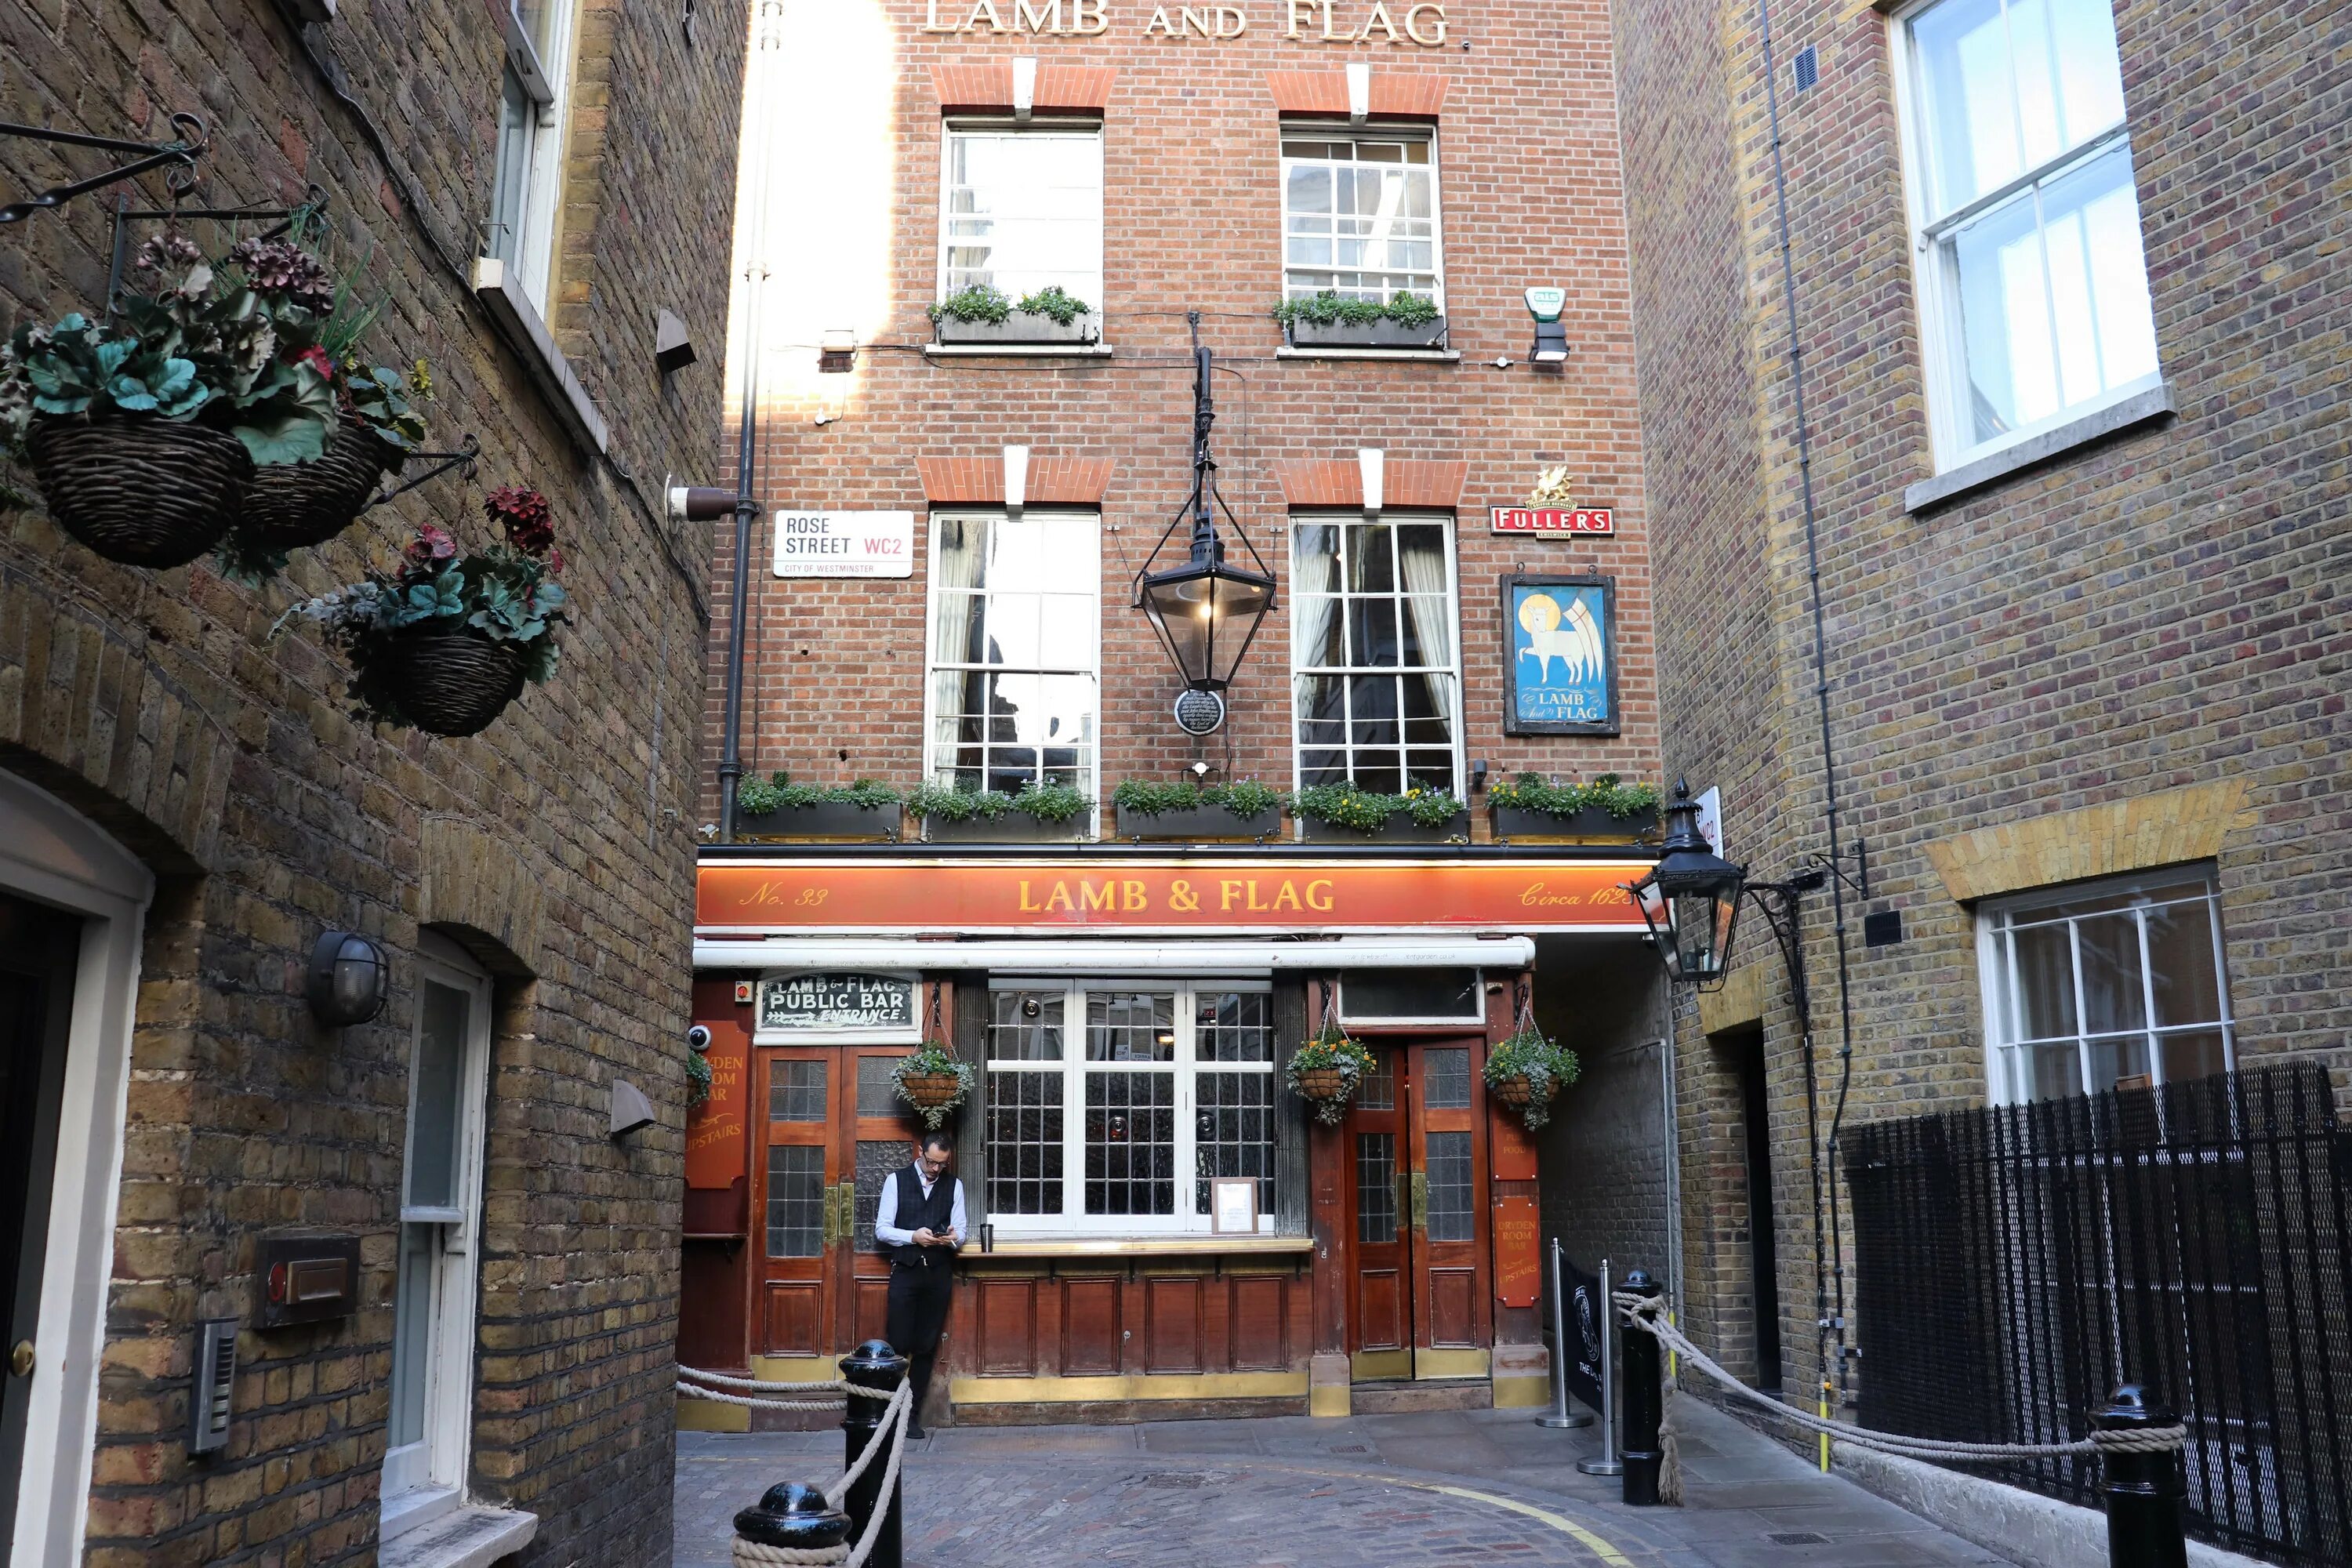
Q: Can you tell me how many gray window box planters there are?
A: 7